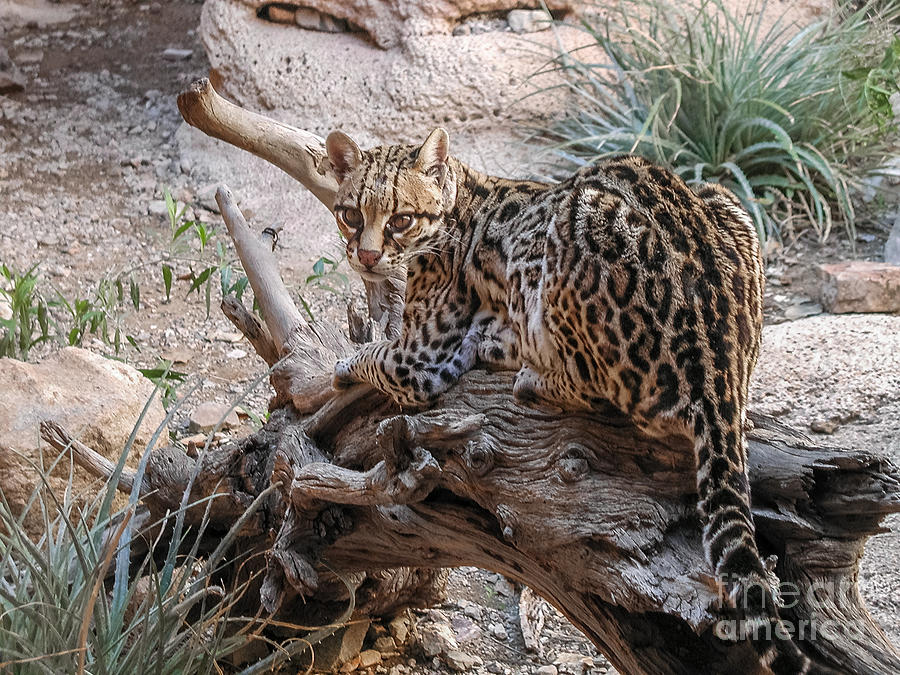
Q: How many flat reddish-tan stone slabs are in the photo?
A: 1